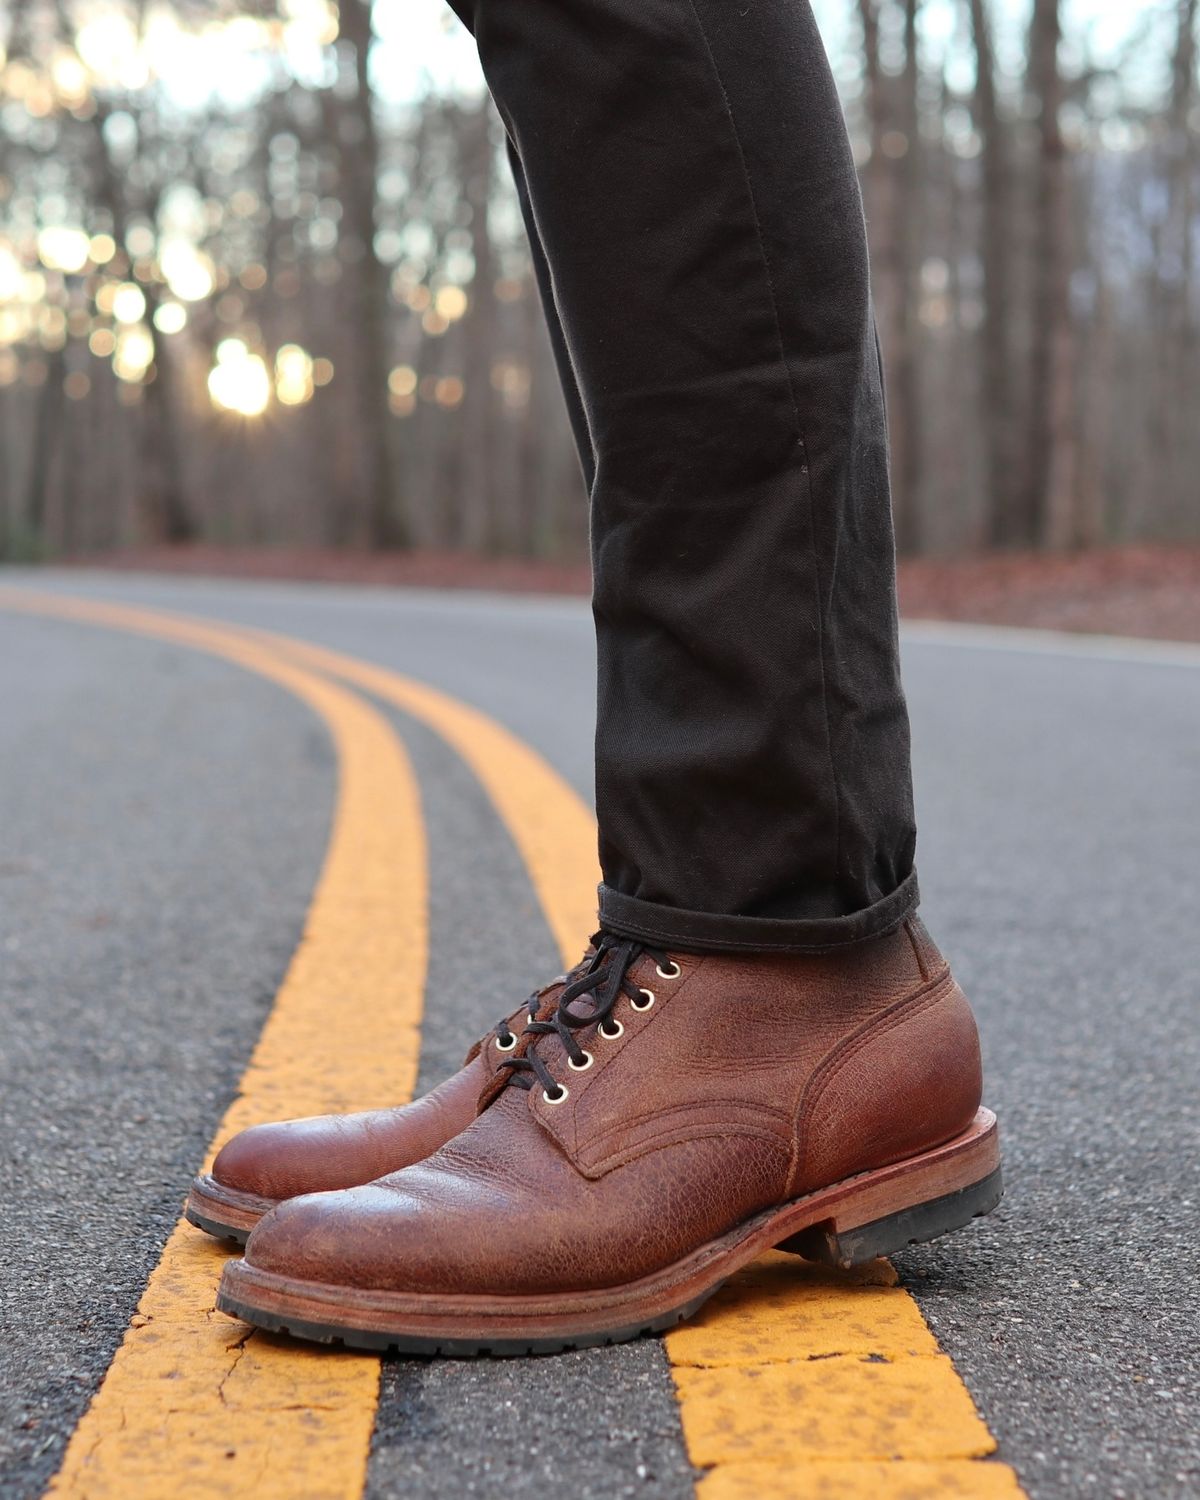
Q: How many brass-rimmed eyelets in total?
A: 7